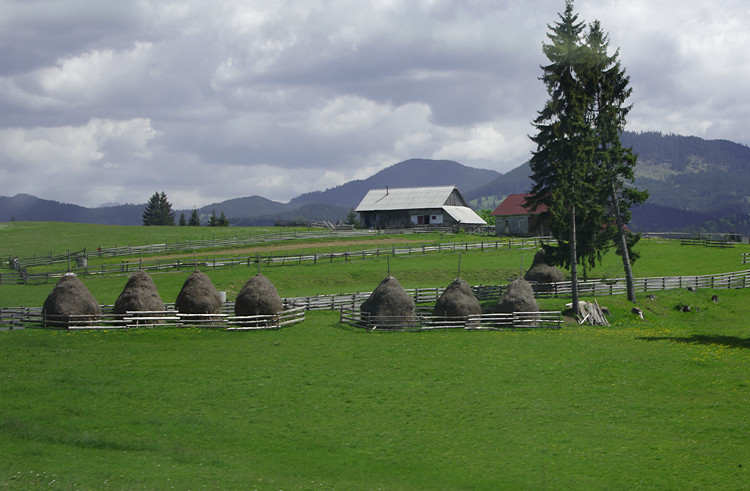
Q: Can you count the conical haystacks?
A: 8